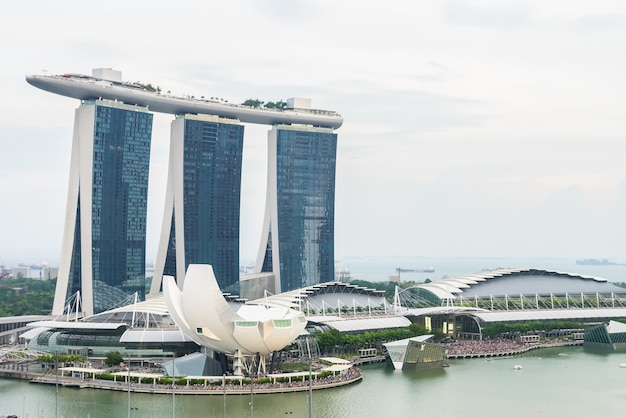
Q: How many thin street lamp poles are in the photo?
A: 6